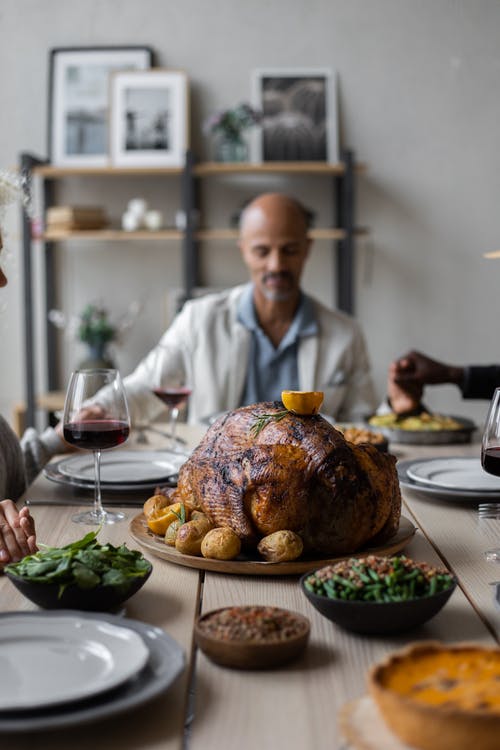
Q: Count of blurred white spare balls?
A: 3